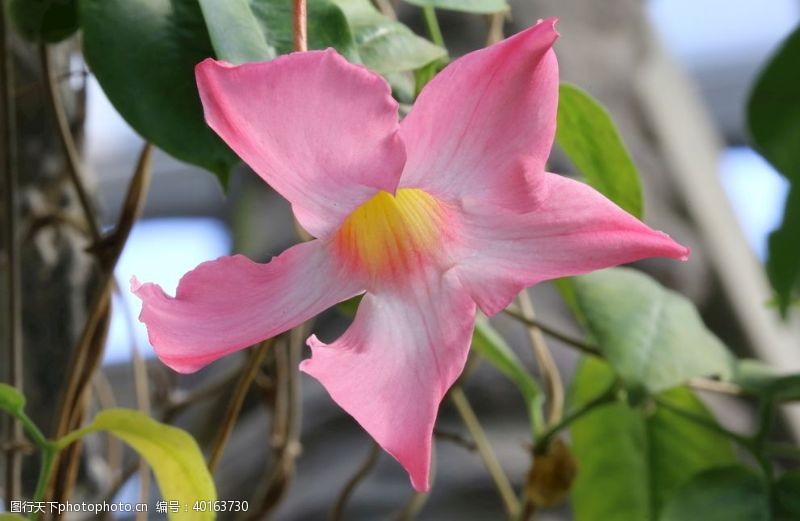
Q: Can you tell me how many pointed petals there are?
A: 5